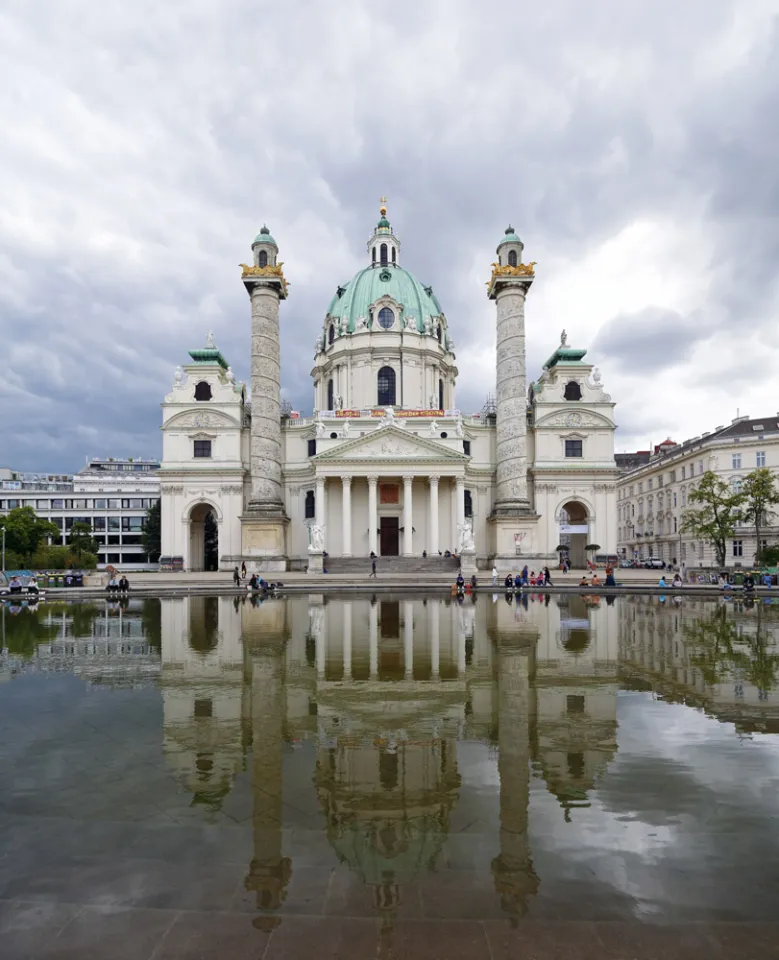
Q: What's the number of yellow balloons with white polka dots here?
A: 0